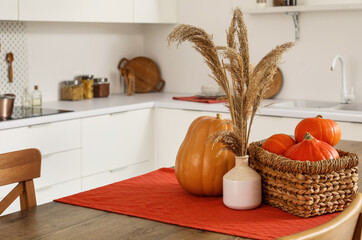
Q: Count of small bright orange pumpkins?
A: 3